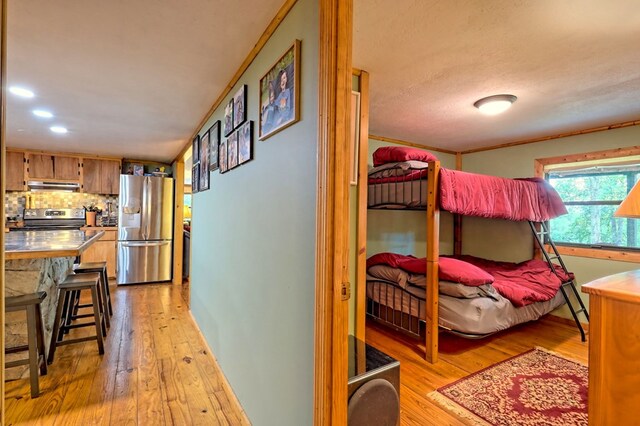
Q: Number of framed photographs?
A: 10